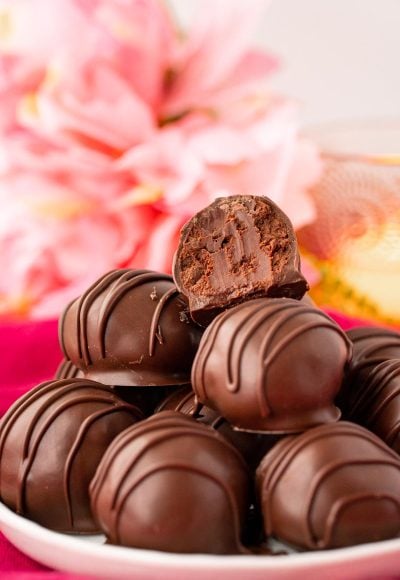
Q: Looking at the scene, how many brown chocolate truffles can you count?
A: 10